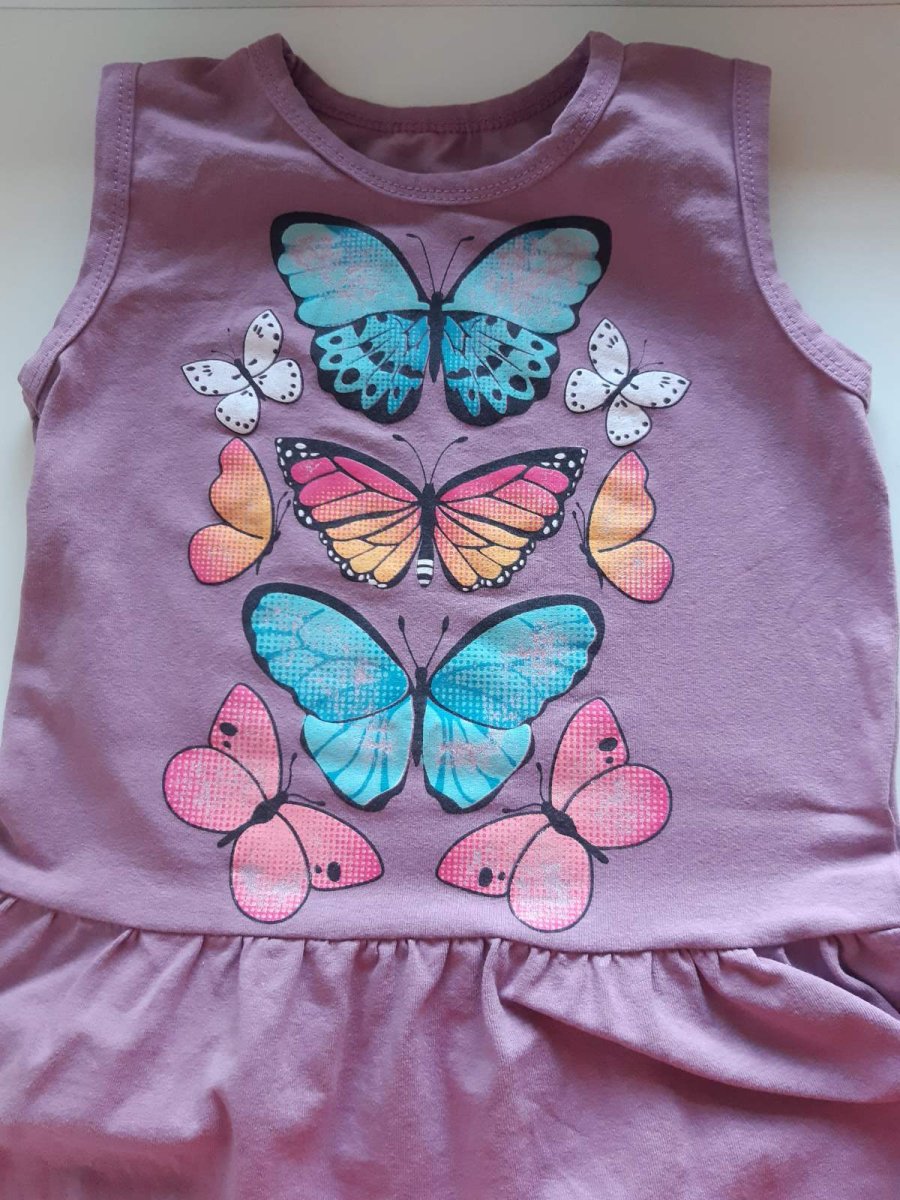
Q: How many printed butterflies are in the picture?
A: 9